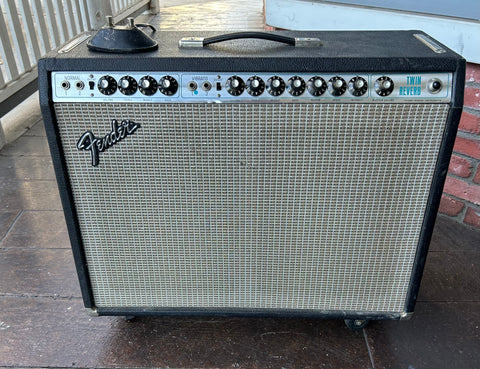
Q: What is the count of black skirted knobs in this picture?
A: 12